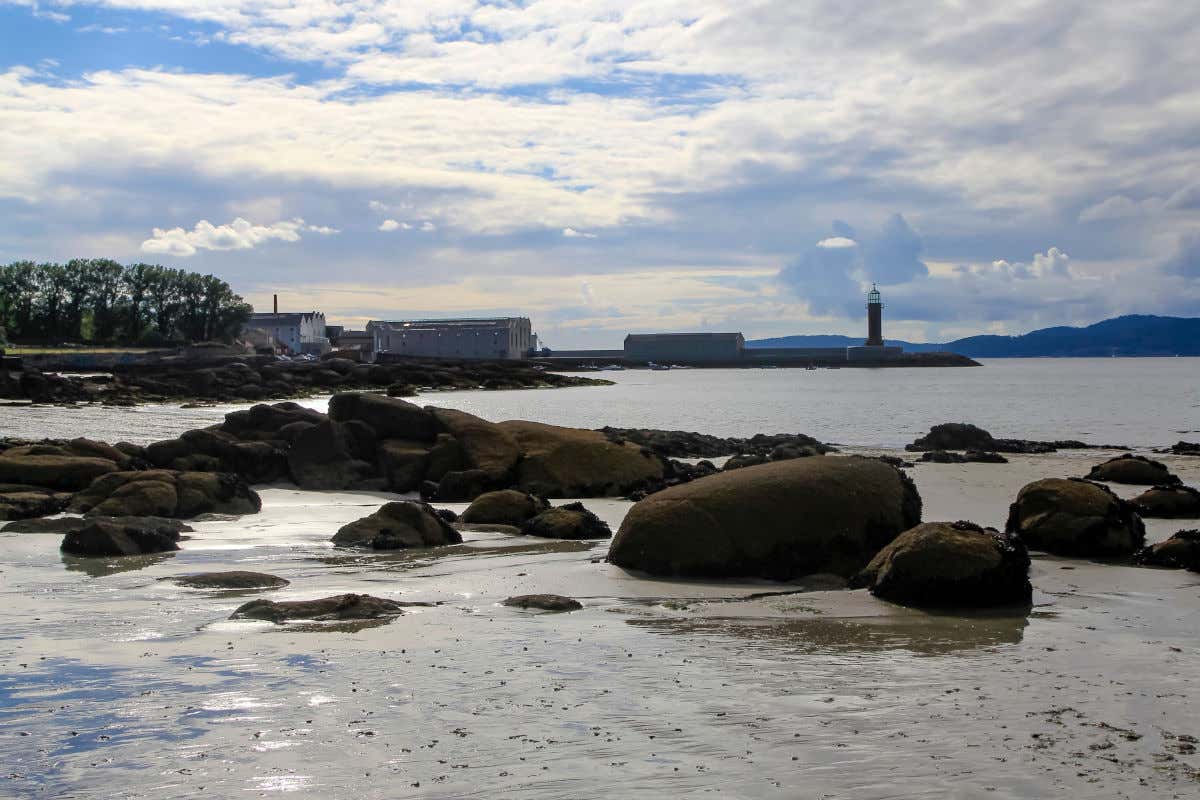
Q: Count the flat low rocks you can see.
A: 3